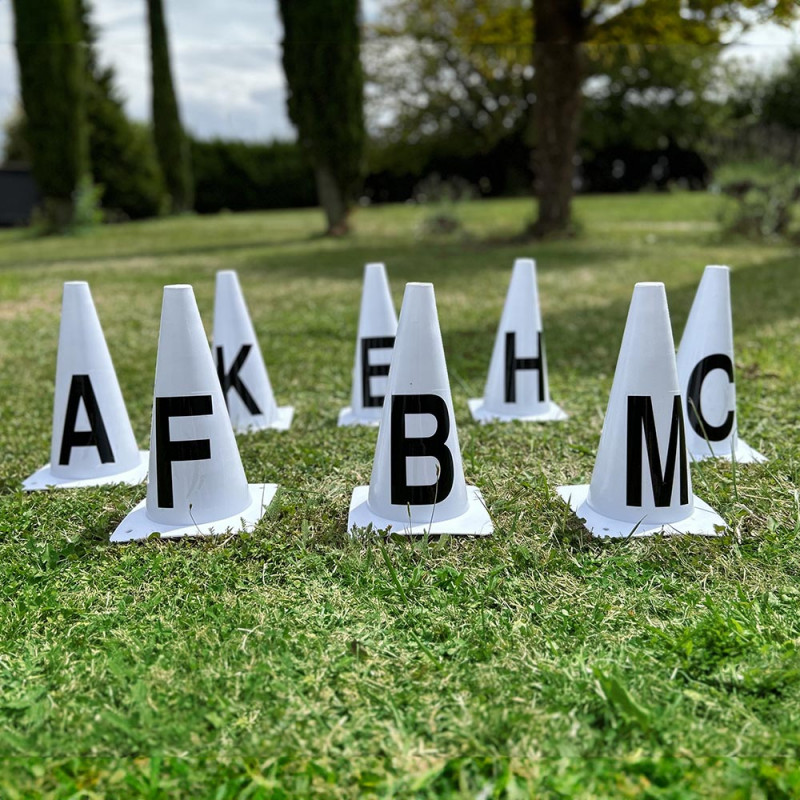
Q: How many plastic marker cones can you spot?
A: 8